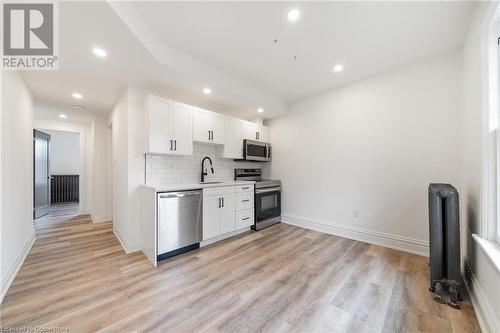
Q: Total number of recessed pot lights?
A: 7